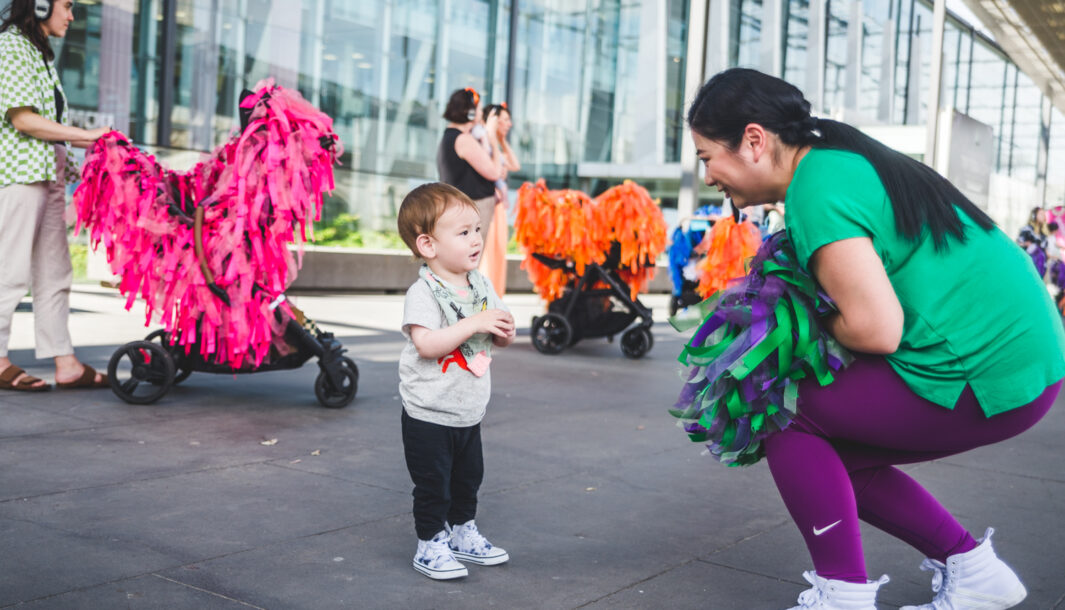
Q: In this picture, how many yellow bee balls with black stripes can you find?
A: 0